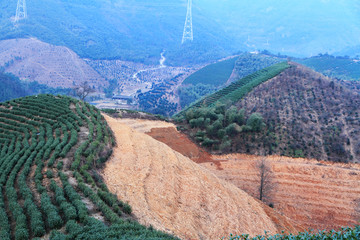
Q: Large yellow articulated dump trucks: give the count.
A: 0